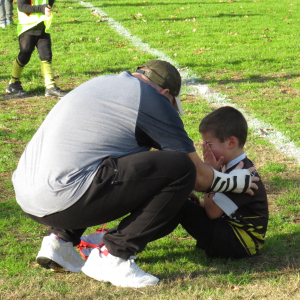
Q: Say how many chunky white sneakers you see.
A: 2